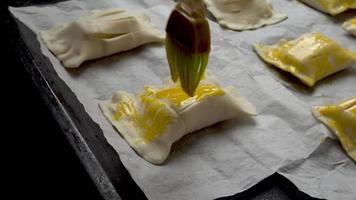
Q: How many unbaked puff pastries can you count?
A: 7